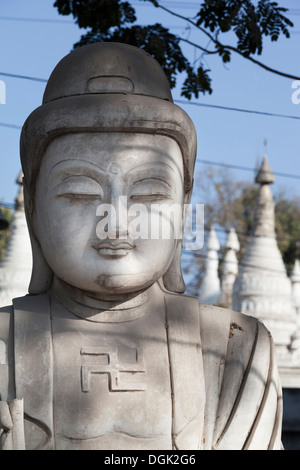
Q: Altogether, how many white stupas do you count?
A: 5